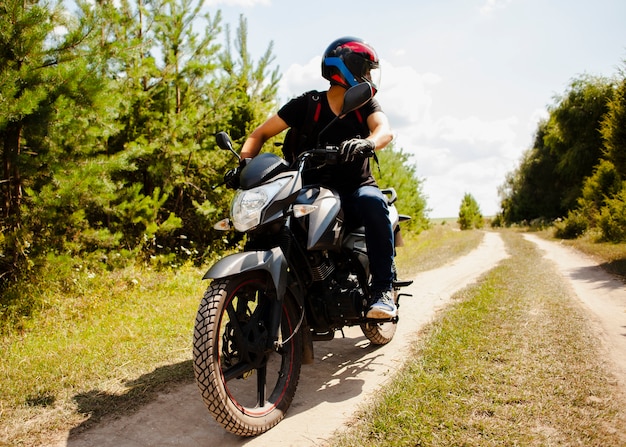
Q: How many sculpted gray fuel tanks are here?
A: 1